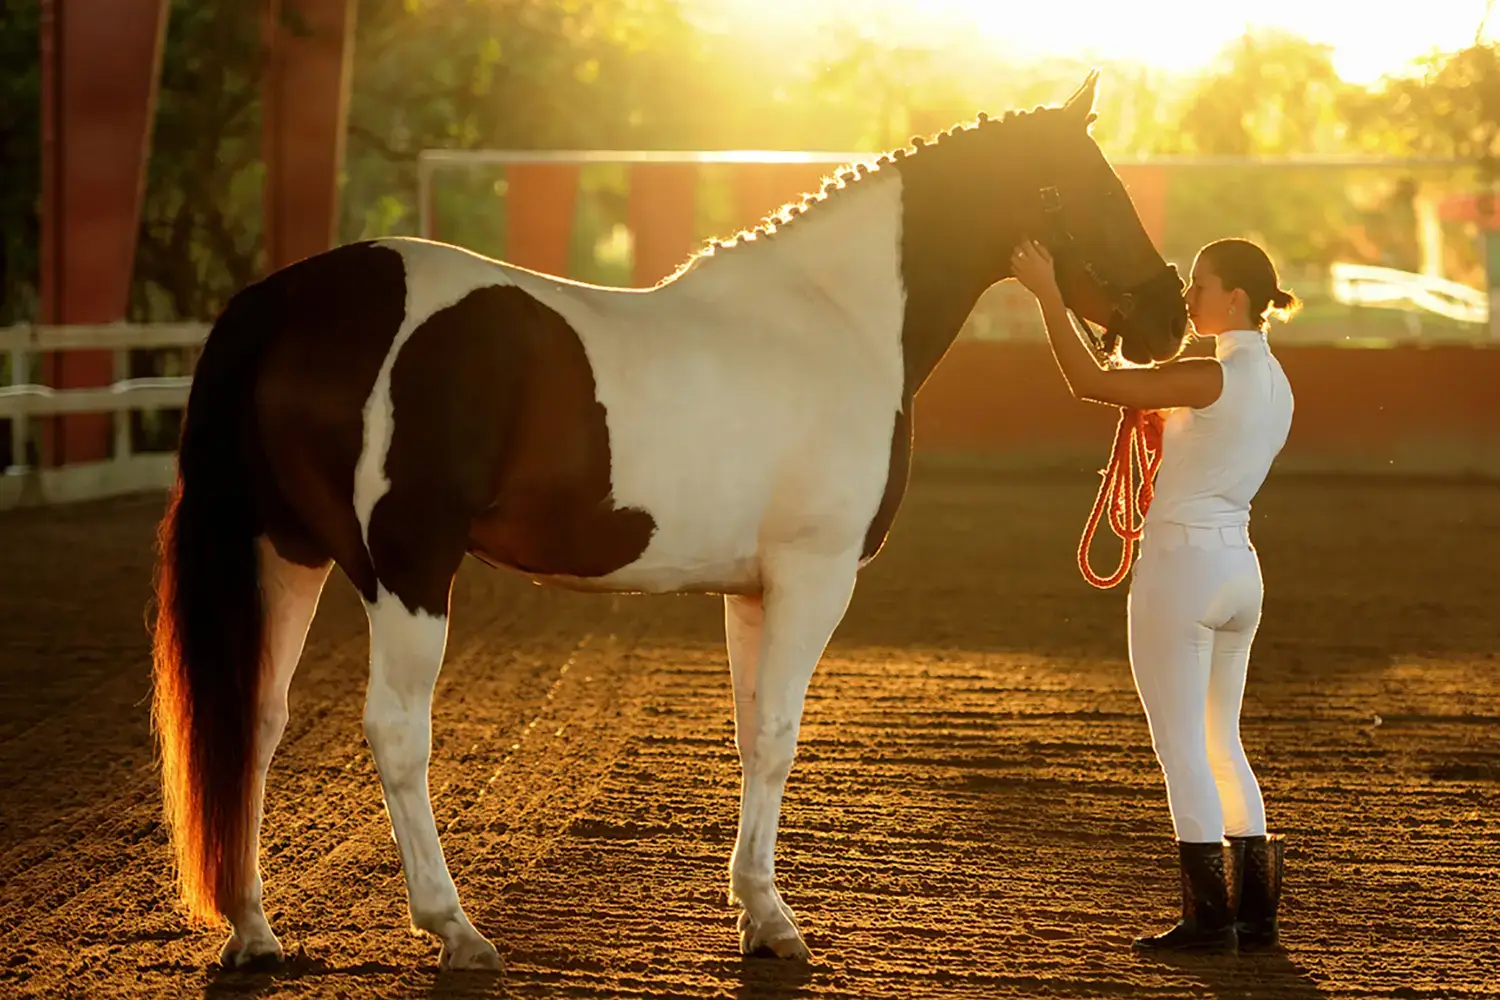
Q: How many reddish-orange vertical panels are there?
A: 6